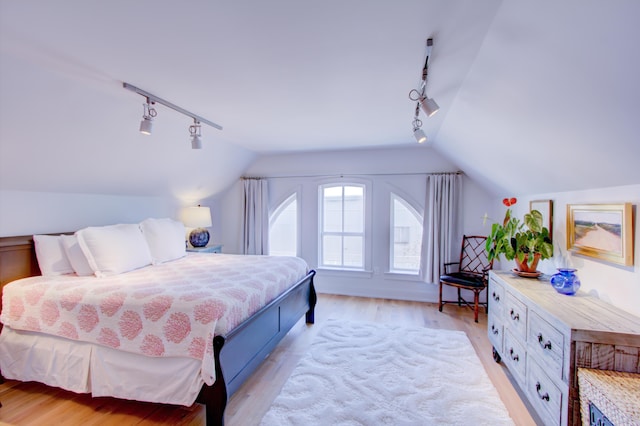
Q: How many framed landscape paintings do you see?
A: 1